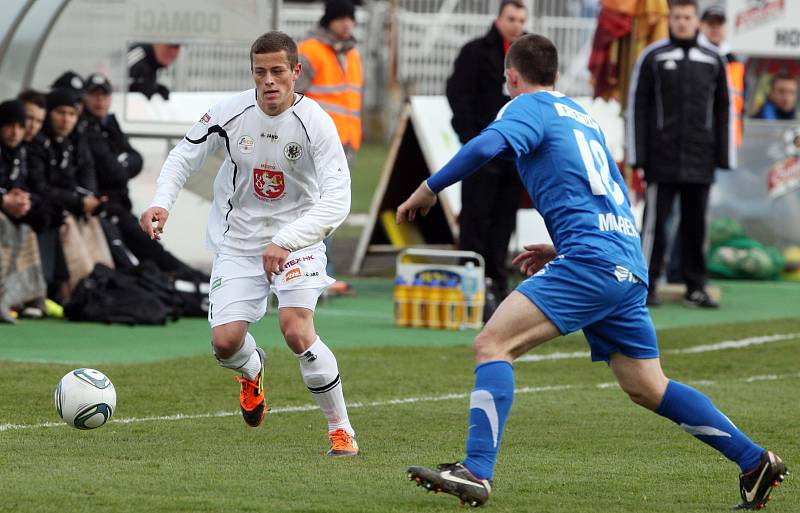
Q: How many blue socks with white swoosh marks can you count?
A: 2